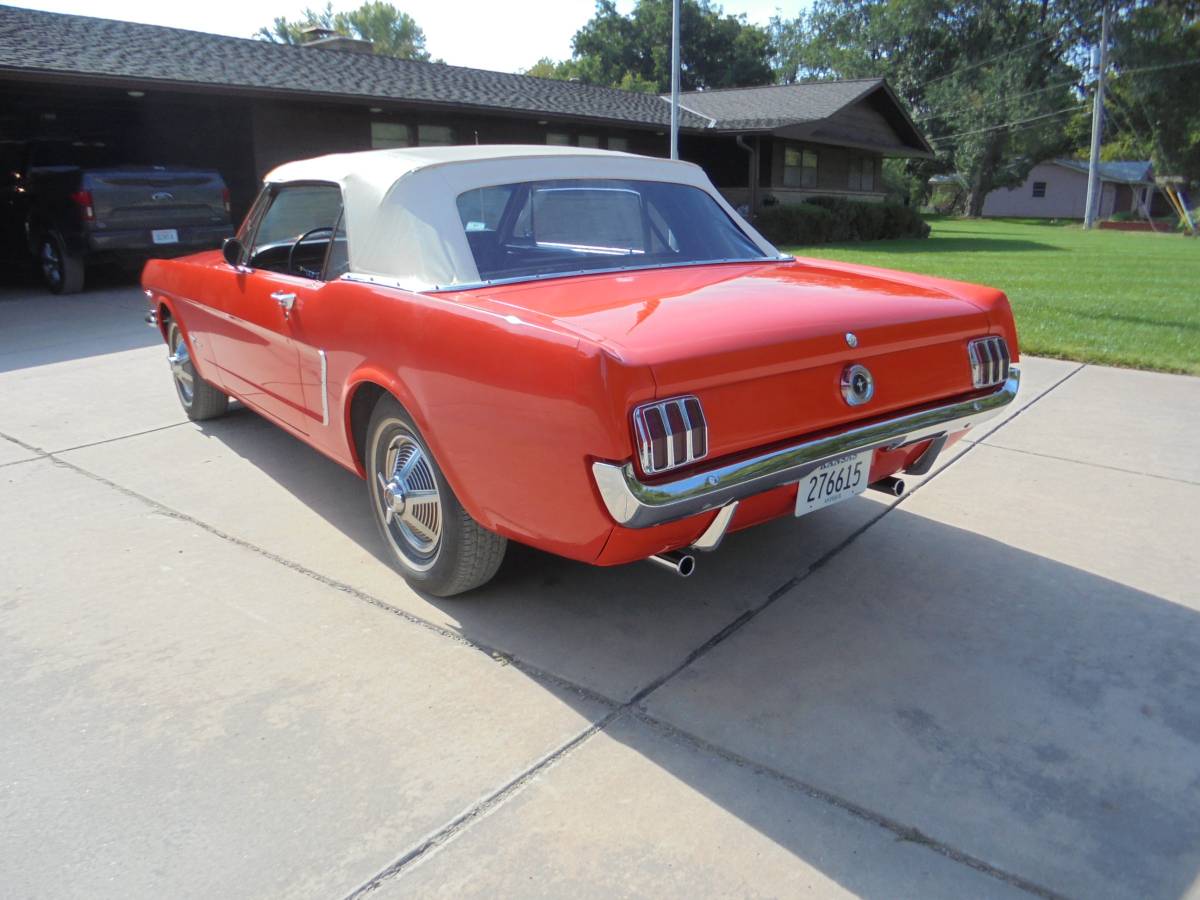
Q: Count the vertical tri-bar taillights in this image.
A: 2